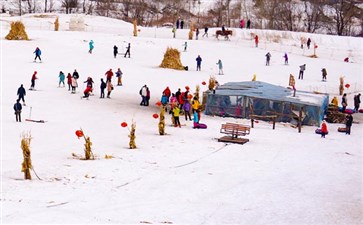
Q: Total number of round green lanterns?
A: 0